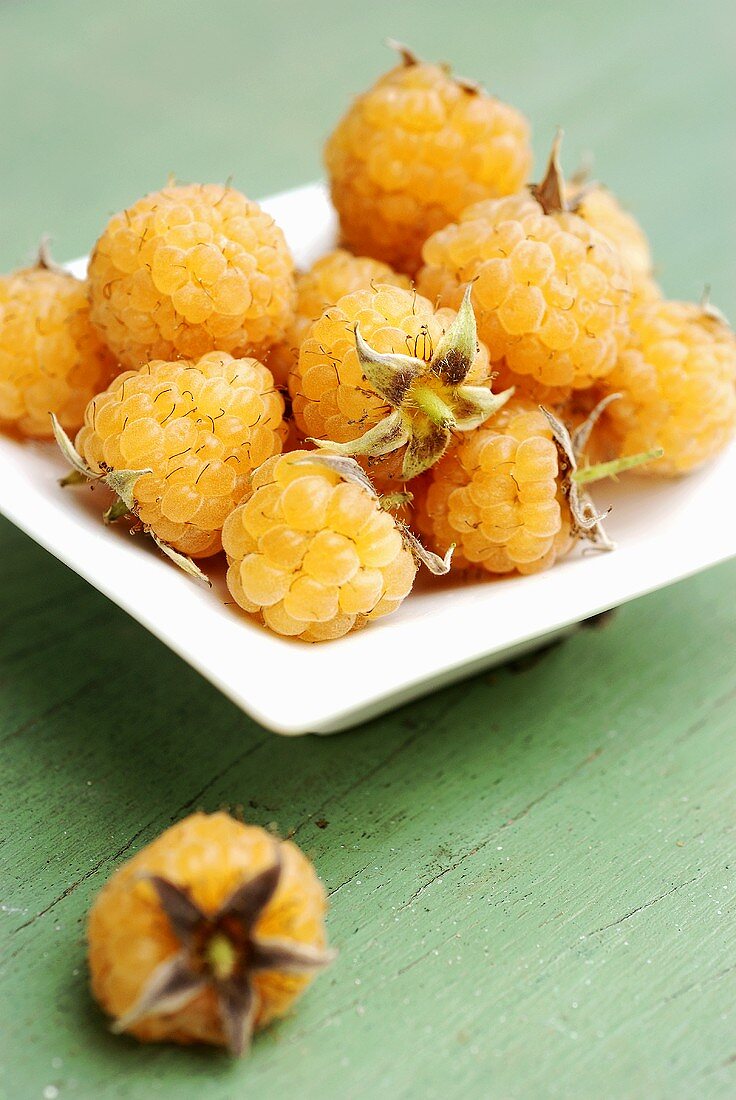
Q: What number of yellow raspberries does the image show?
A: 12